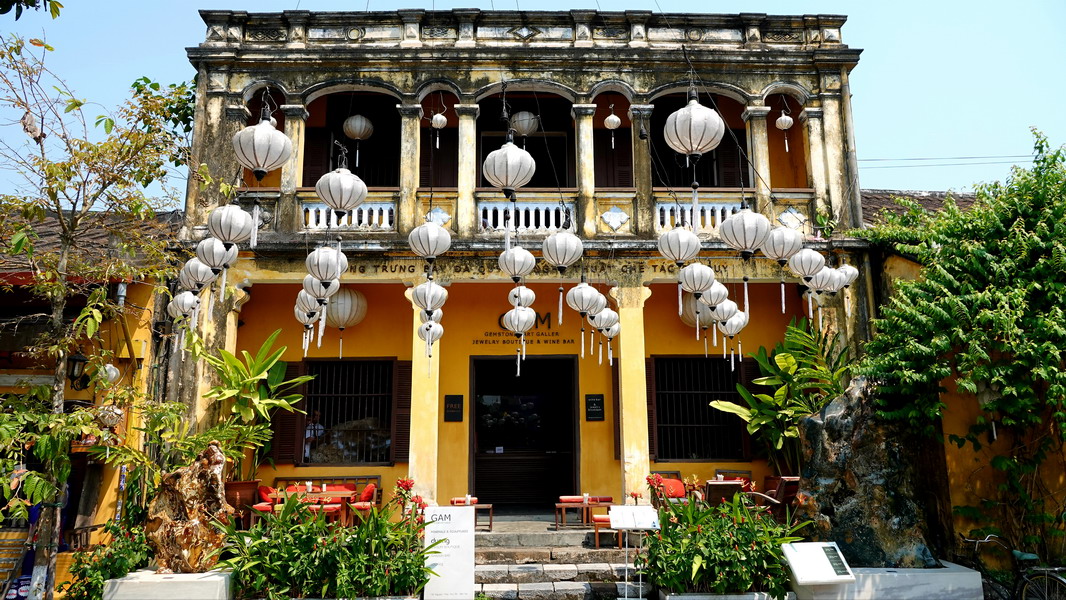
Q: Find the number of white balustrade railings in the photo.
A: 3